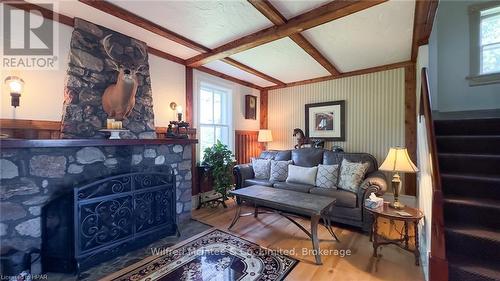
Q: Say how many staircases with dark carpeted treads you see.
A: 1